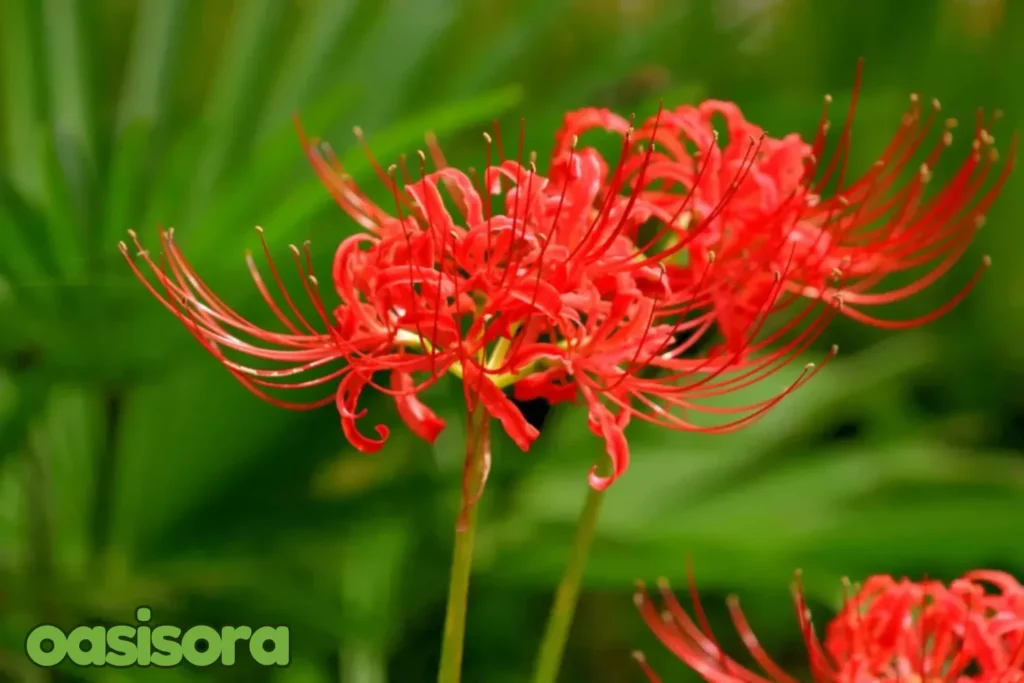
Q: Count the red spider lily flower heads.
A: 3